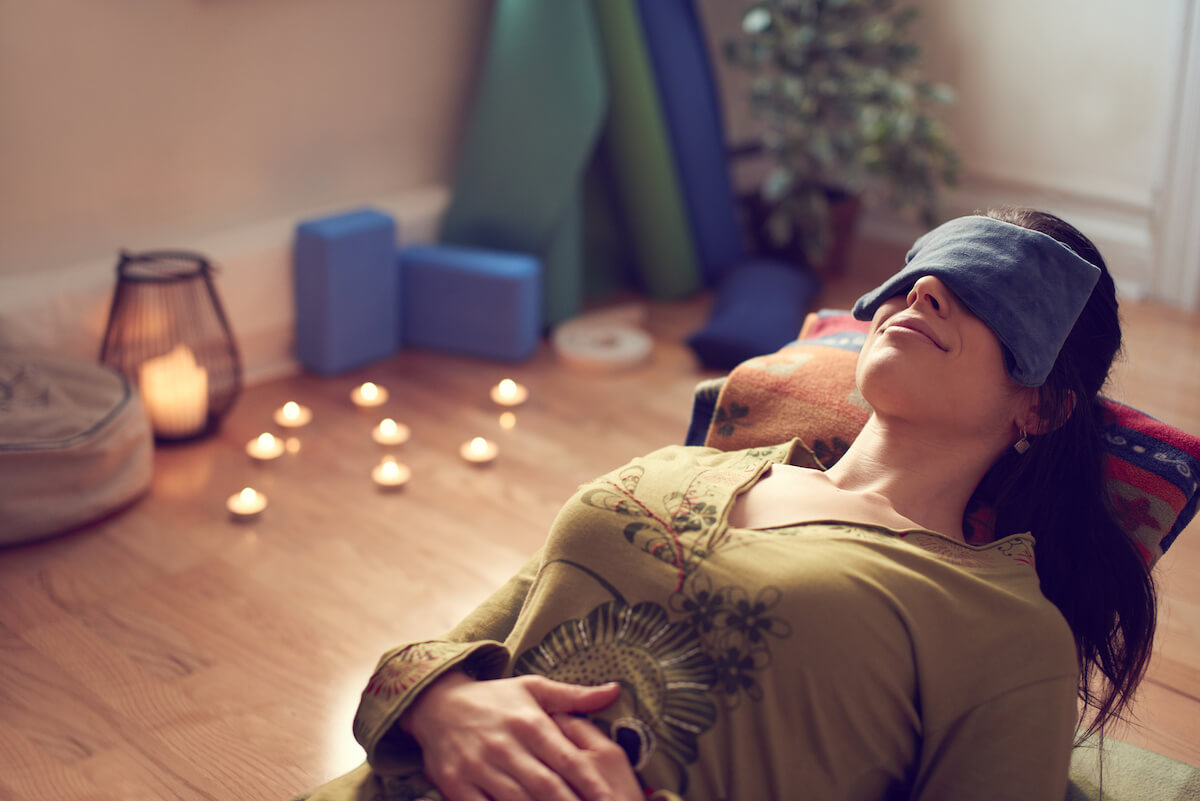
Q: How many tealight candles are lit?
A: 8